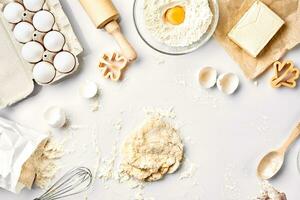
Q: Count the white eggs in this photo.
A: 8